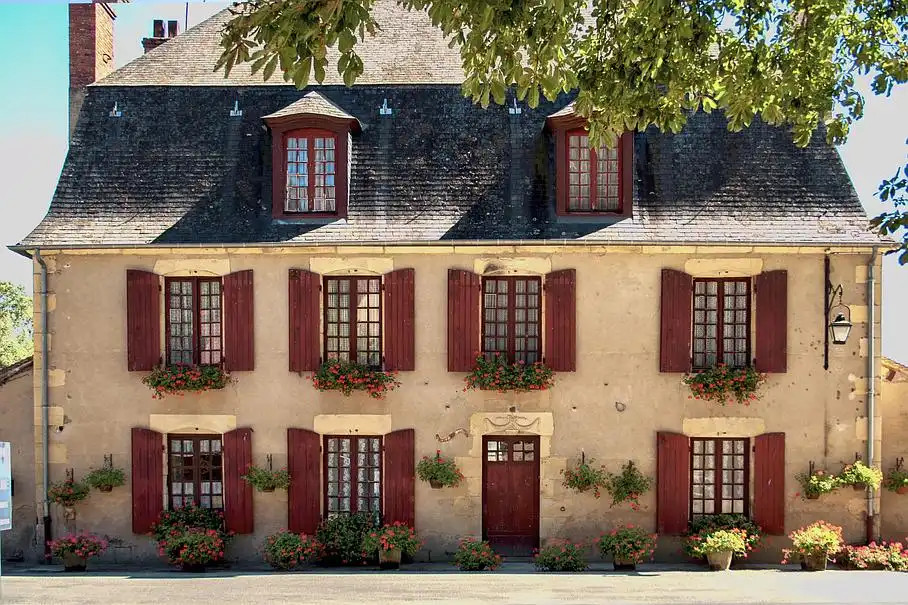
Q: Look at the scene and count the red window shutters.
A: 14